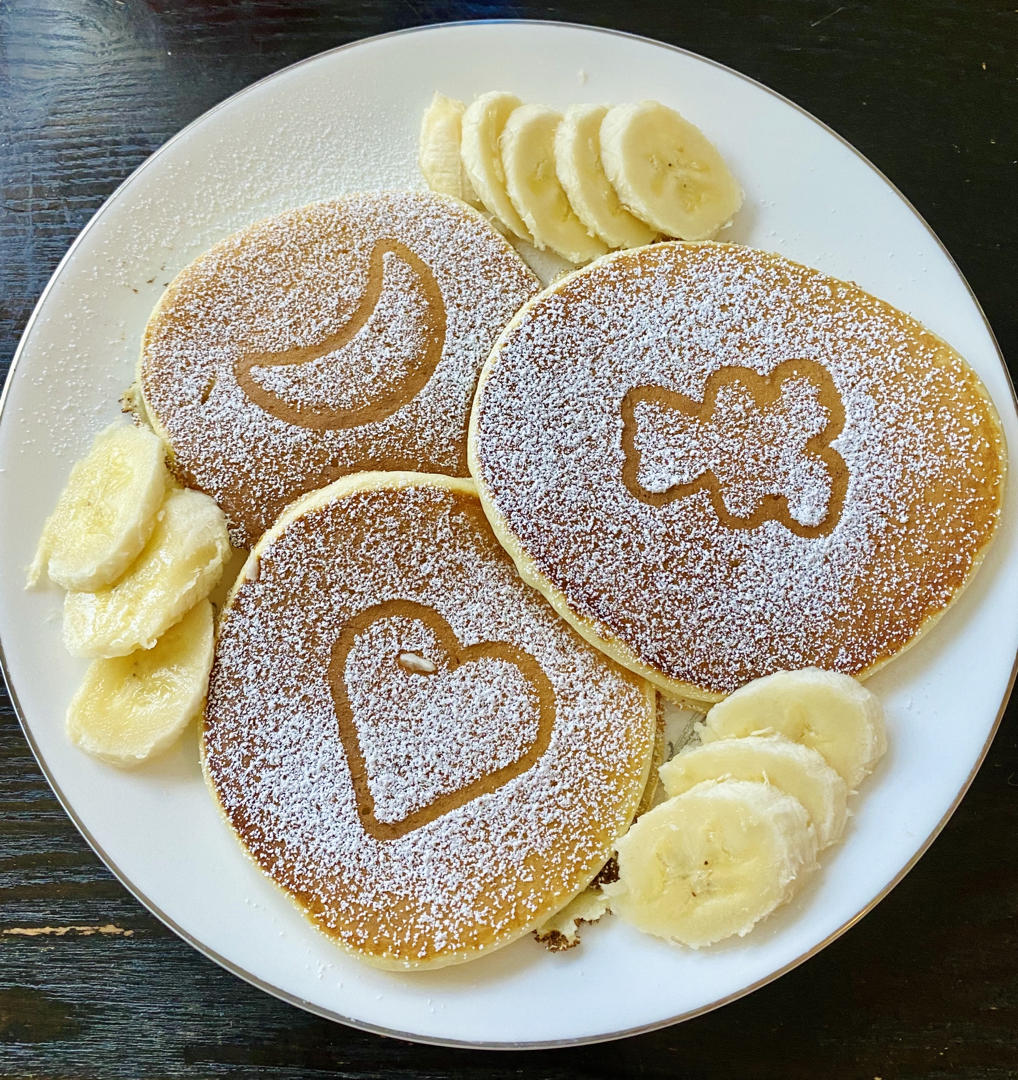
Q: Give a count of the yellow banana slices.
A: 11